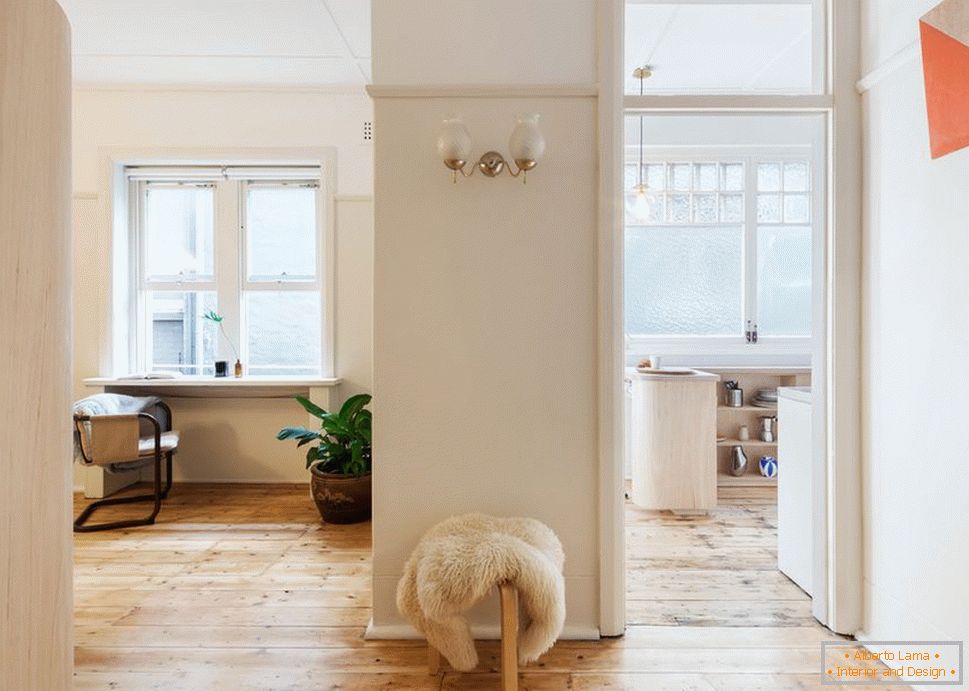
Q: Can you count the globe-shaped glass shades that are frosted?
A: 2